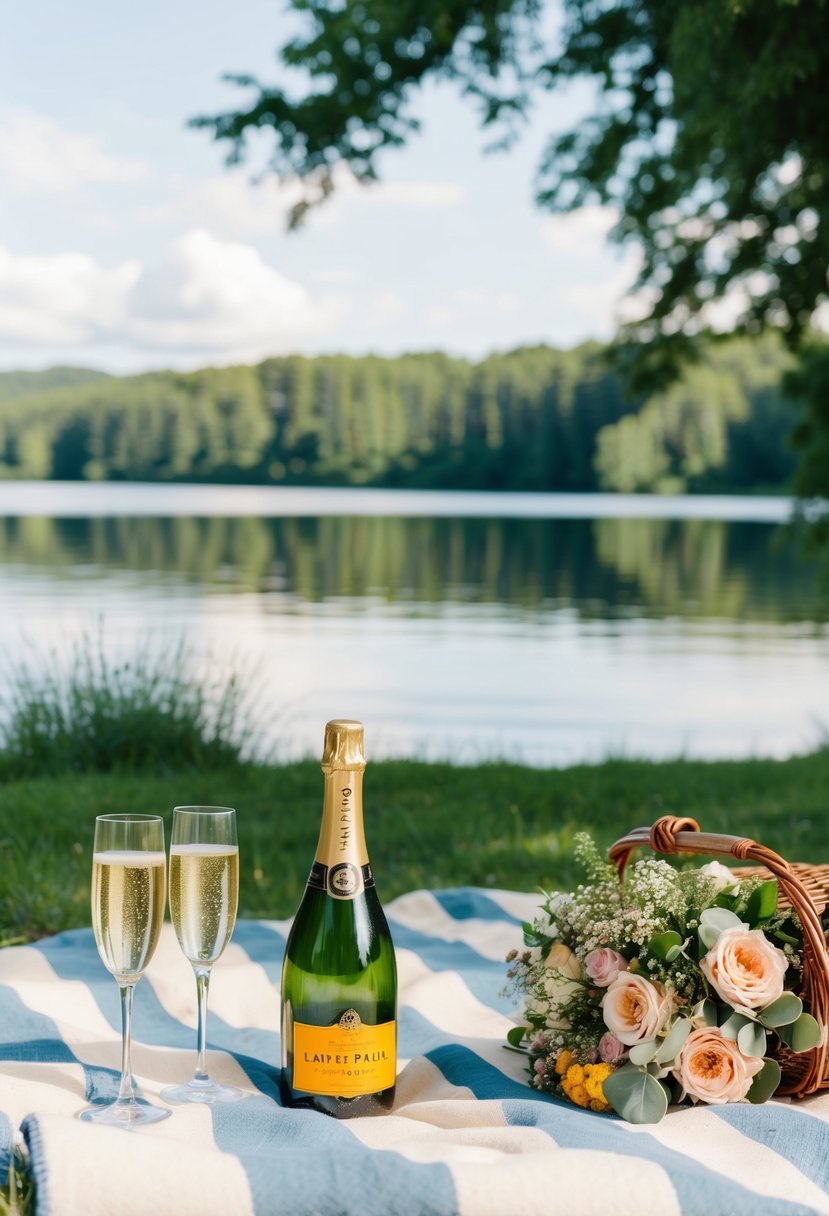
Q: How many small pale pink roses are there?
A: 2